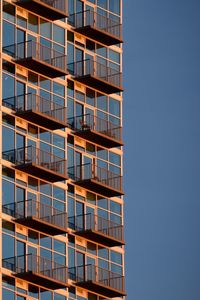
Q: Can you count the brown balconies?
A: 12